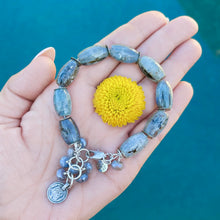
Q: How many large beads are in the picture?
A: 9